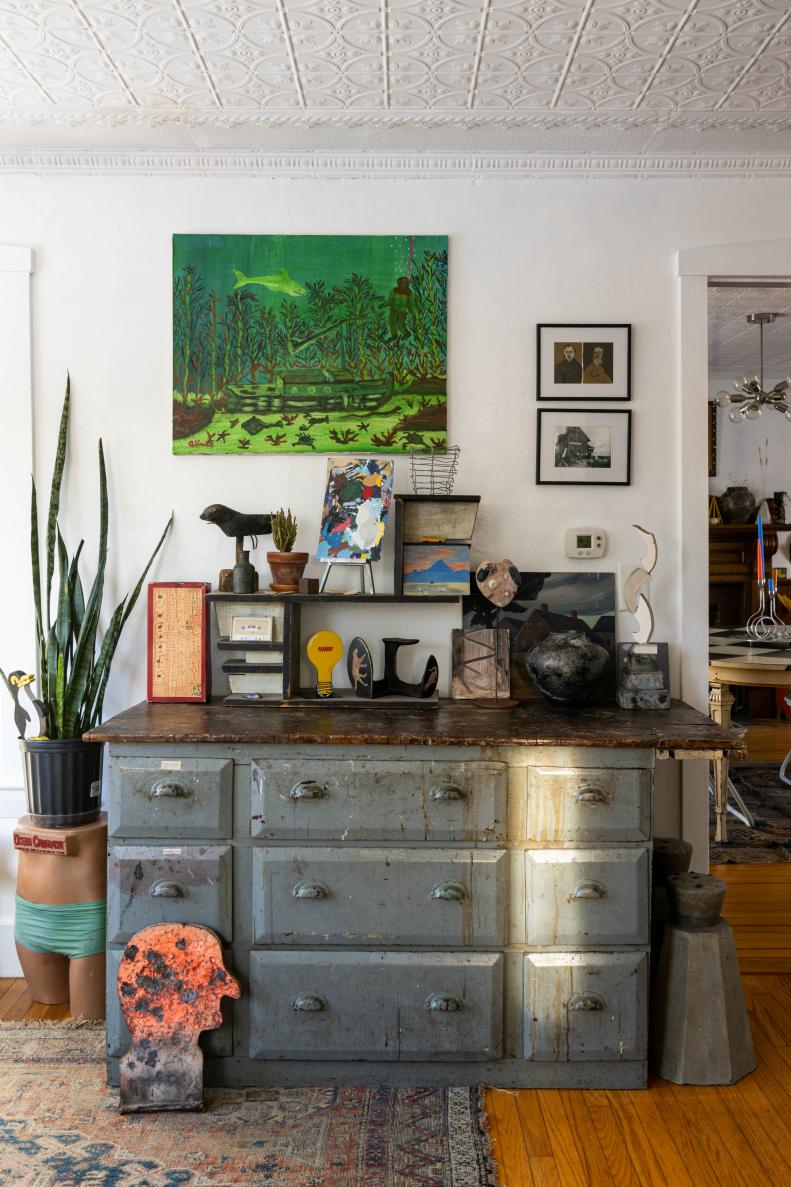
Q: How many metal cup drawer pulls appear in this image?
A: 11